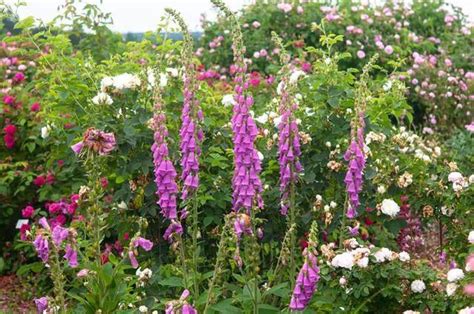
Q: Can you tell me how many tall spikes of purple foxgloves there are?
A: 5